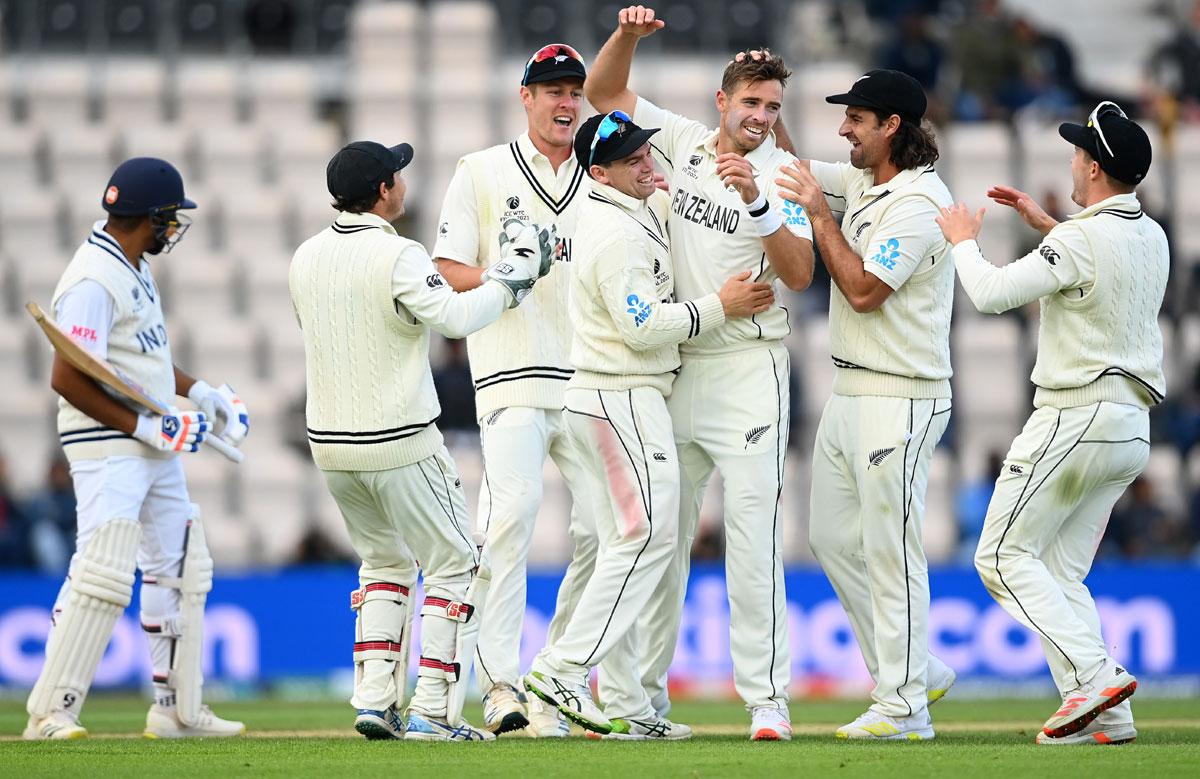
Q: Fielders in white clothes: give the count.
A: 6